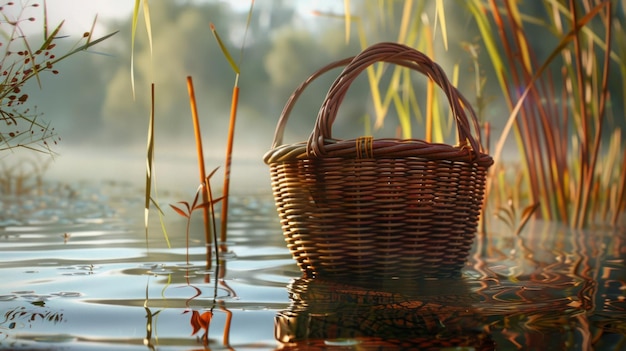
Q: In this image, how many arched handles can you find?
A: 2